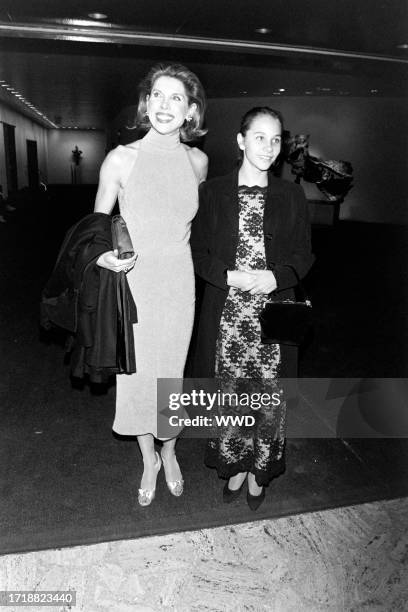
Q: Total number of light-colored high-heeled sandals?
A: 2